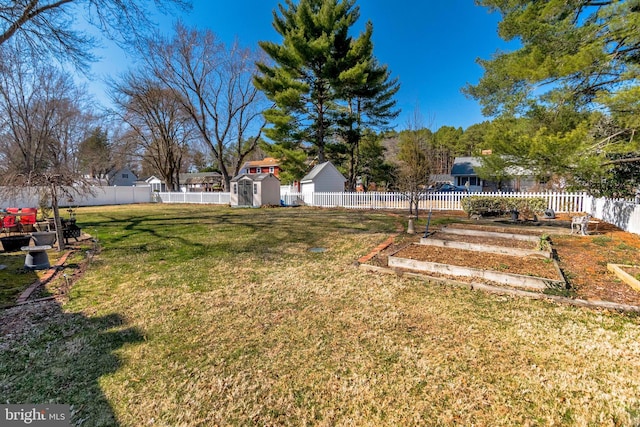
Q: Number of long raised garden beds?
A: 3